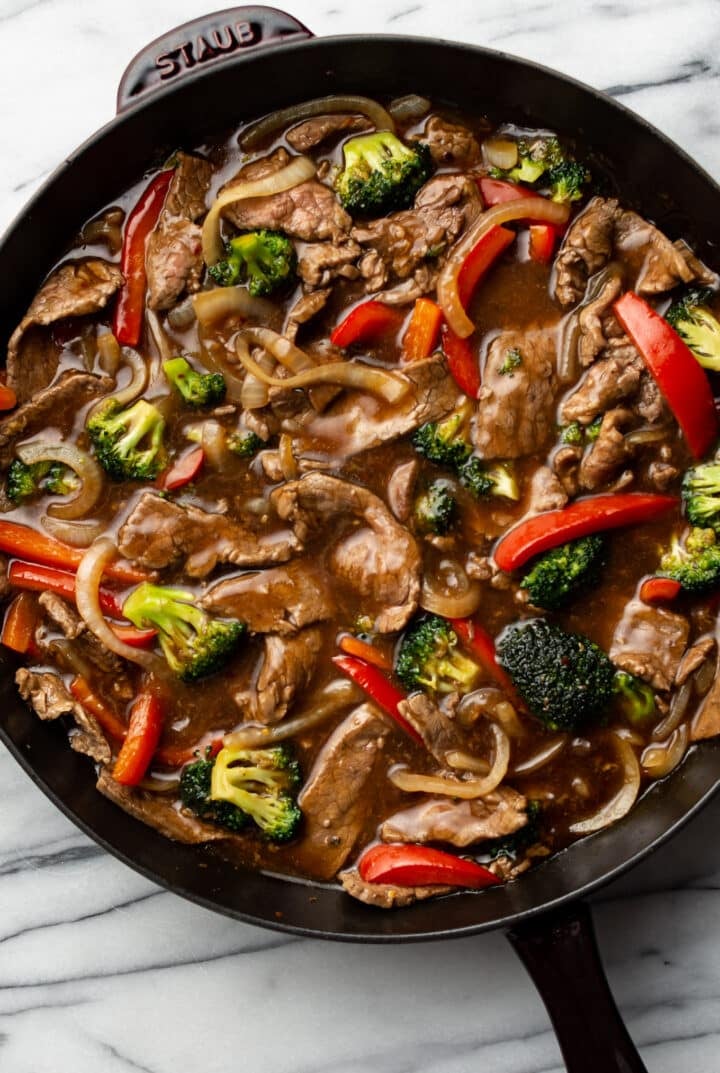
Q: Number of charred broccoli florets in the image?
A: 0